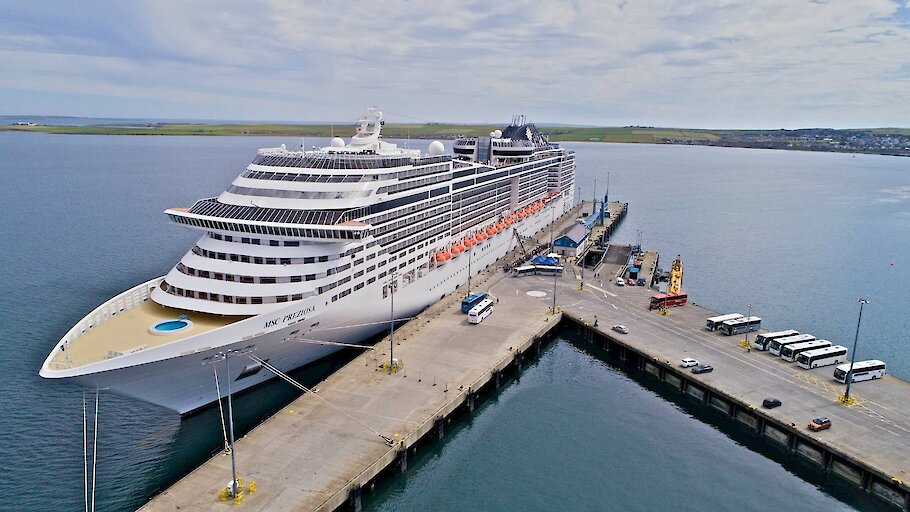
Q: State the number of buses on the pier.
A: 12